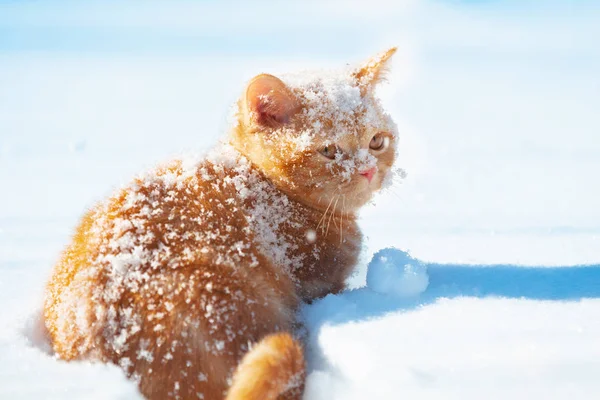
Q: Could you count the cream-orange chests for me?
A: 1